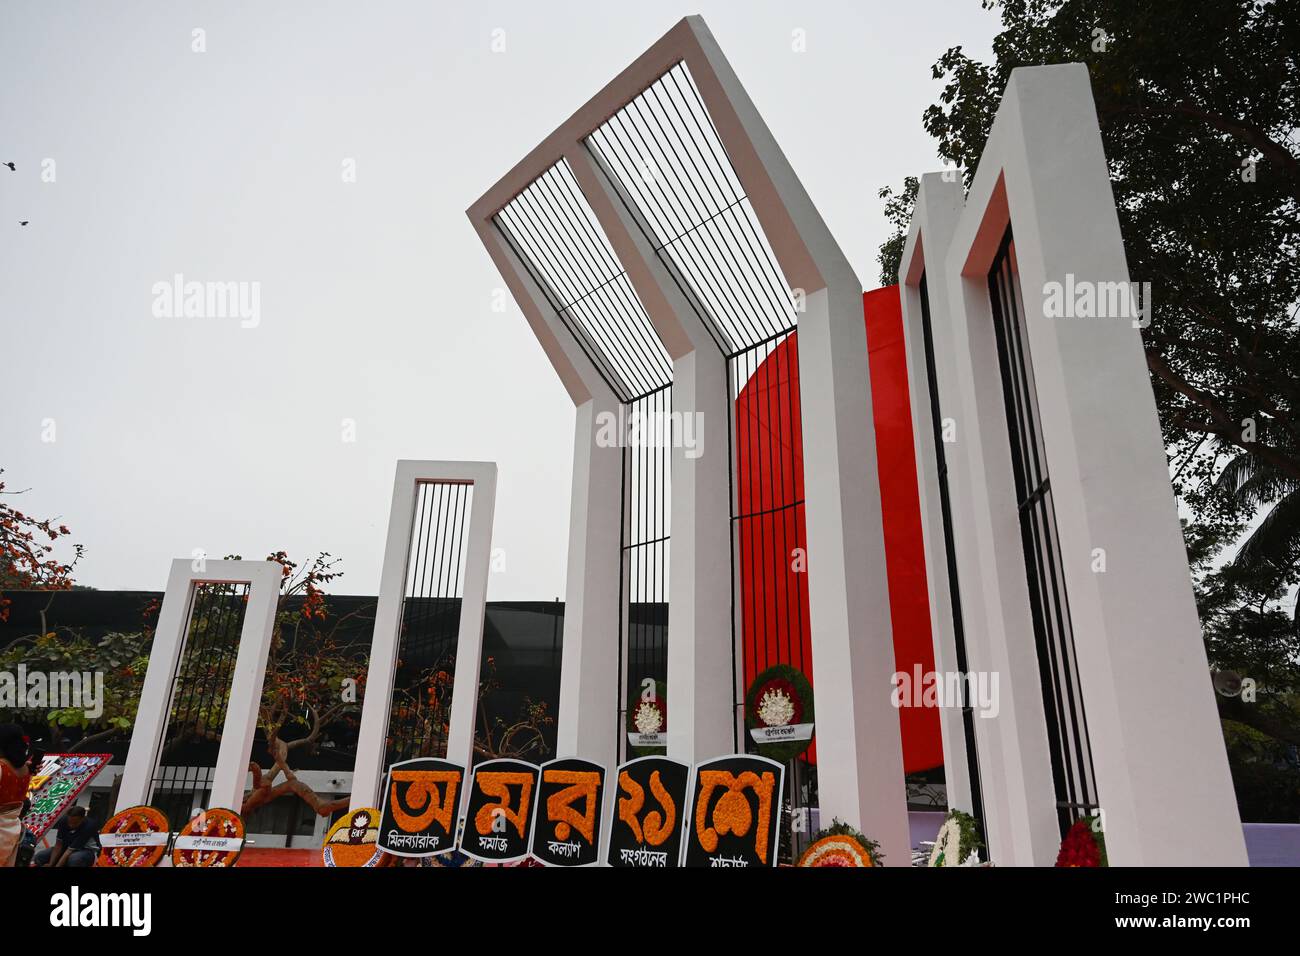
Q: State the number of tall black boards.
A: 5